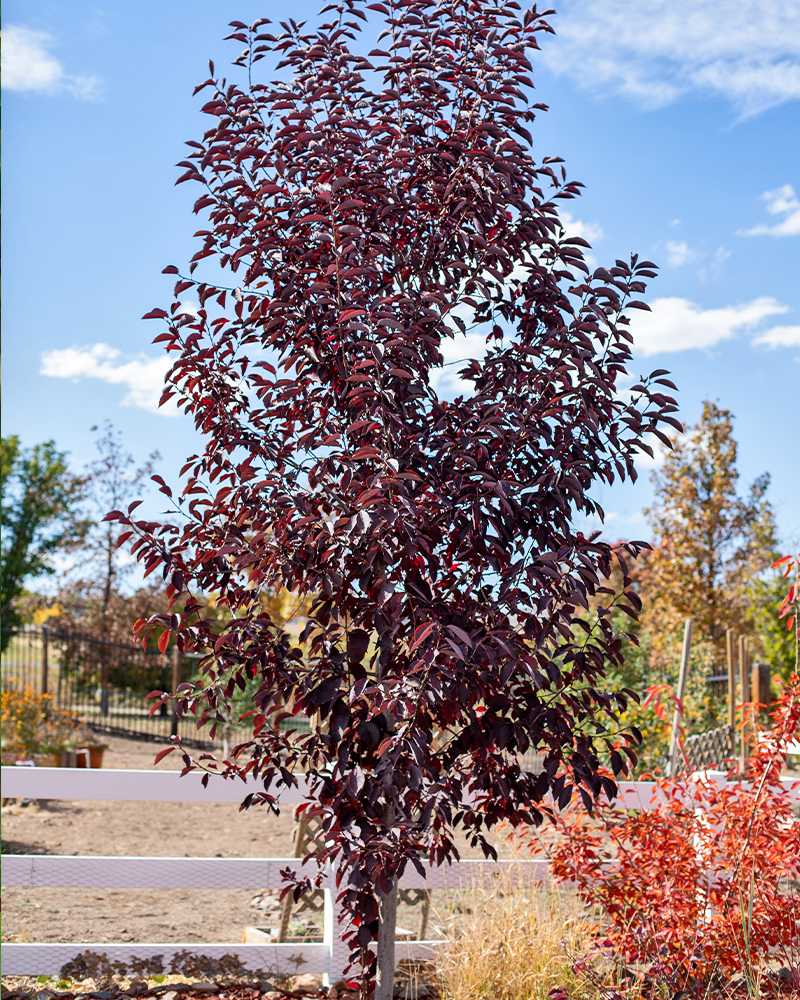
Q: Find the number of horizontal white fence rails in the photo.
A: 3